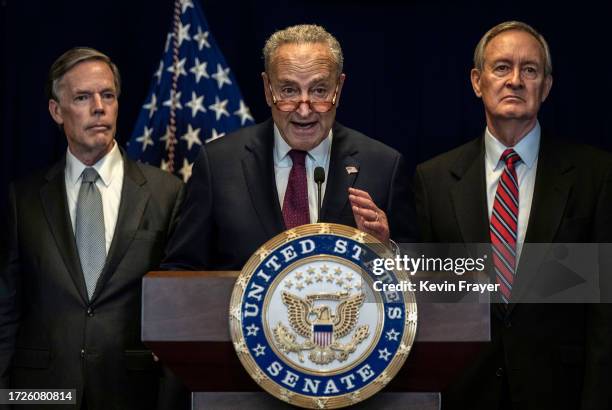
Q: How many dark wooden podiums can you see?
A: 1